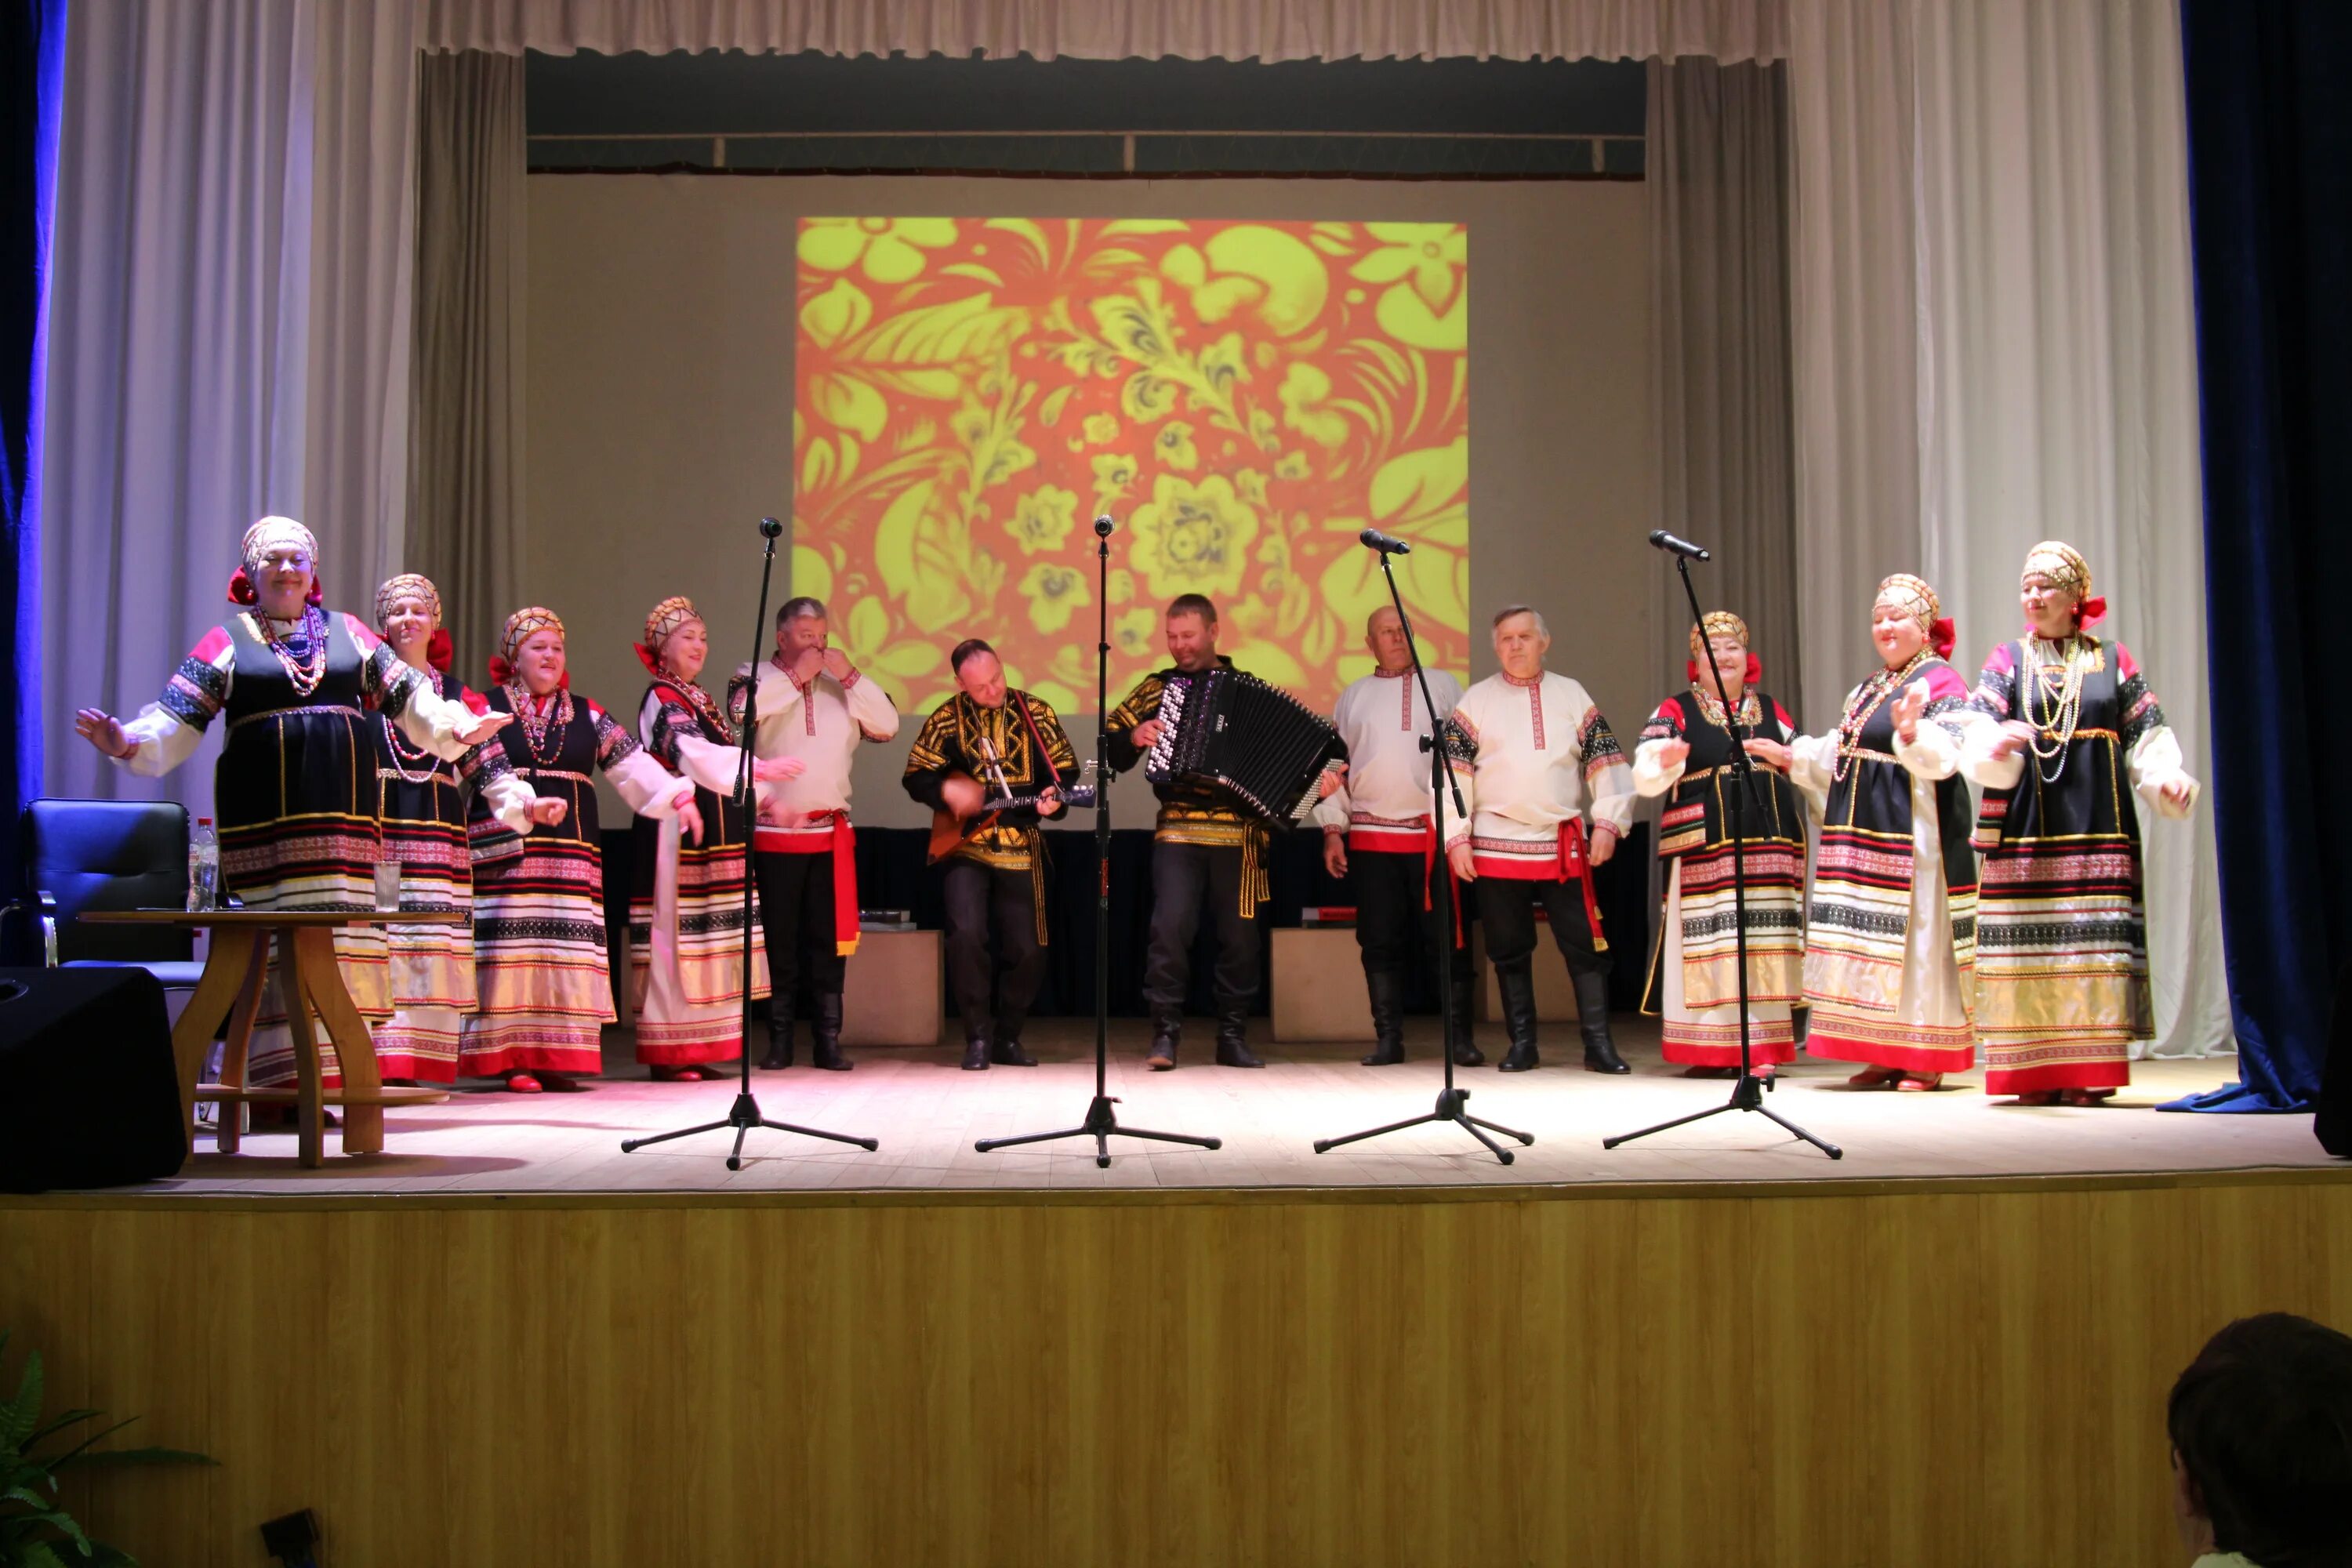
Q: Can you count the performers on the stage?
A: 12